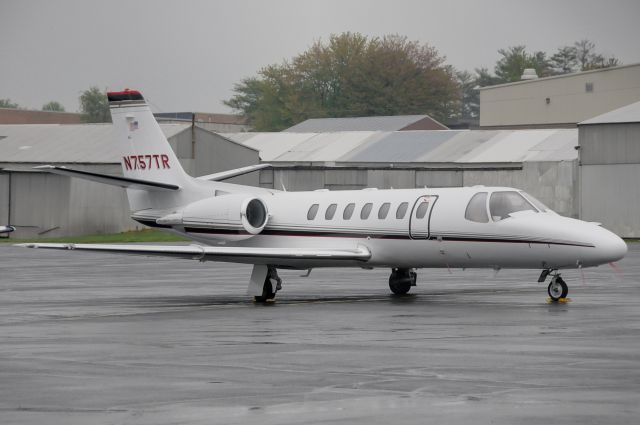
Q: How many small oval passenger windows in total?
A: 7